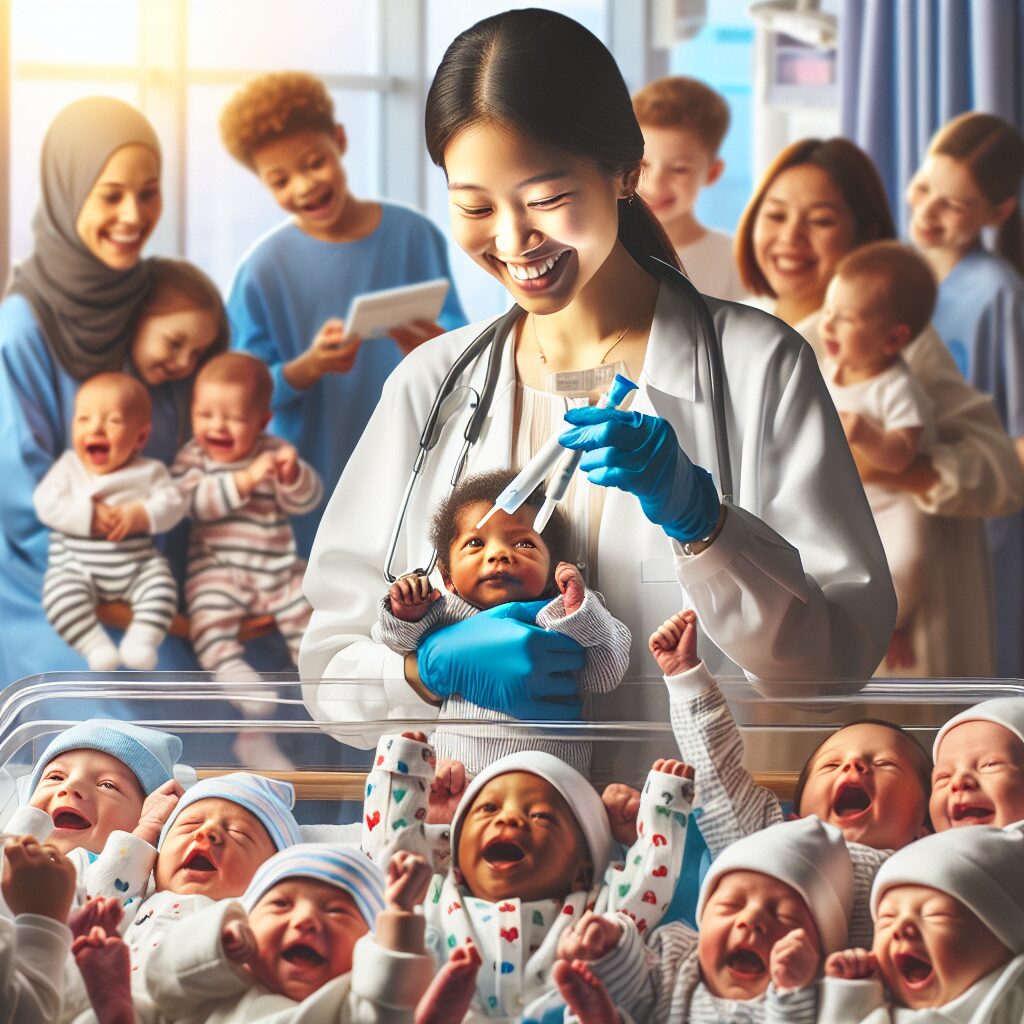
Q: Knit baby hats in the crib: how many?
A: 7